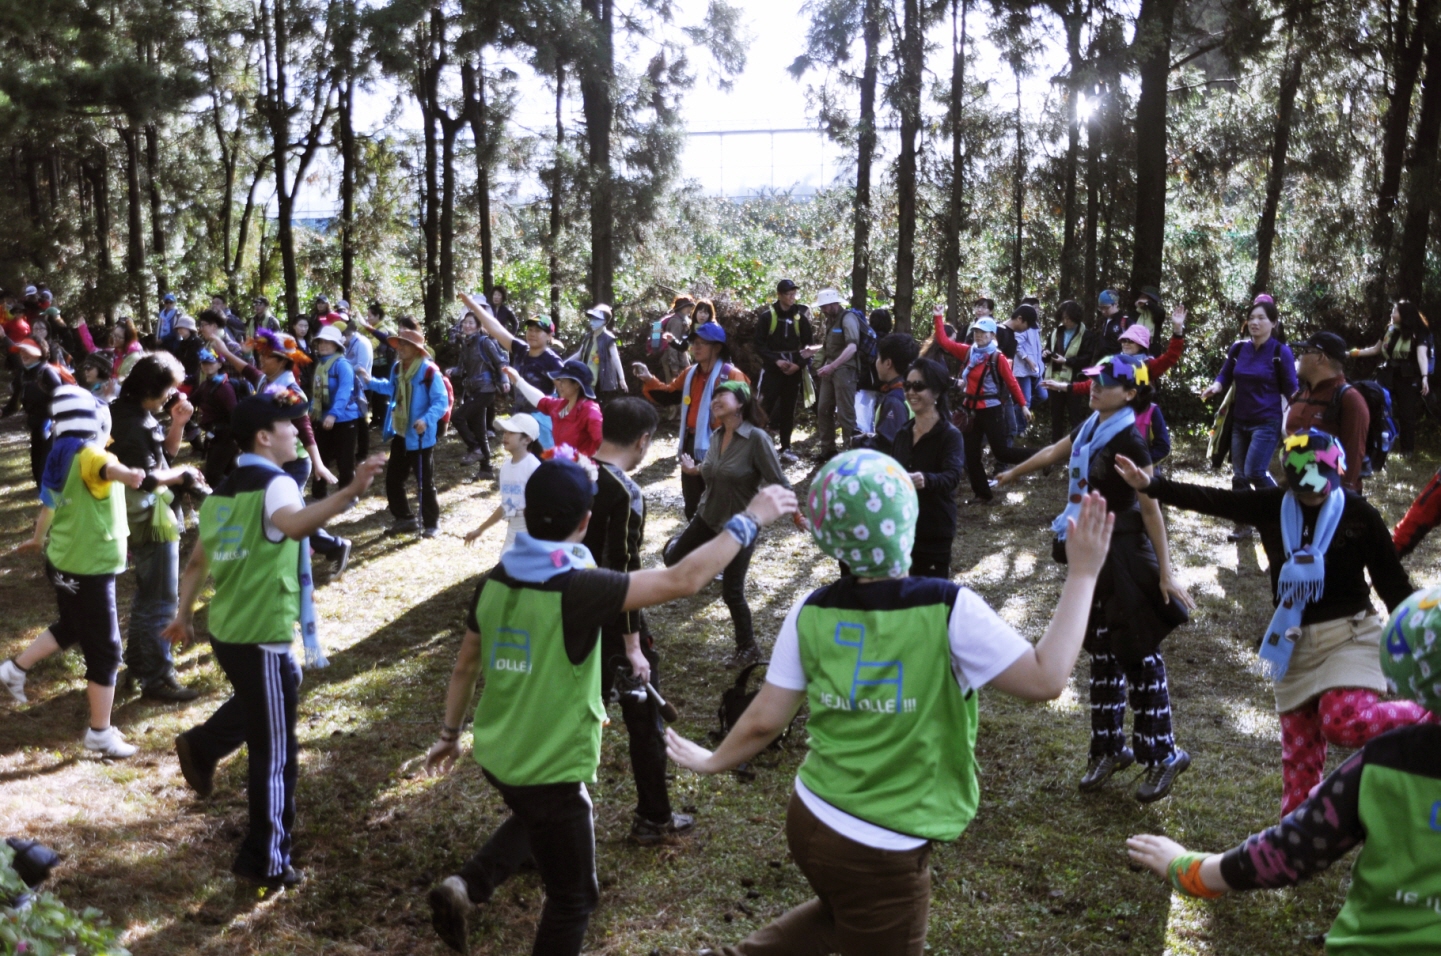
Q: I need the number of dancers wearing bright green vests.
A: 5